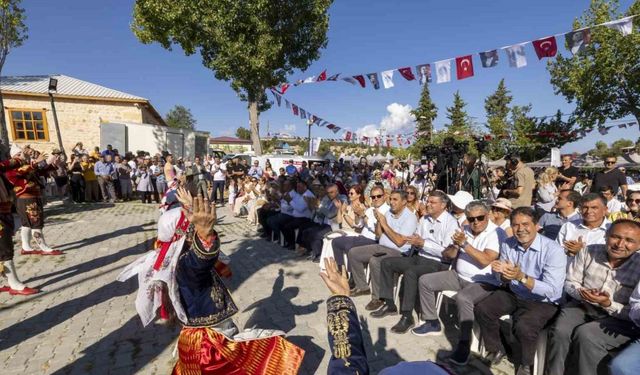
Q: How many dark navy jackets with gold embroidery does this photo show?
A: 2